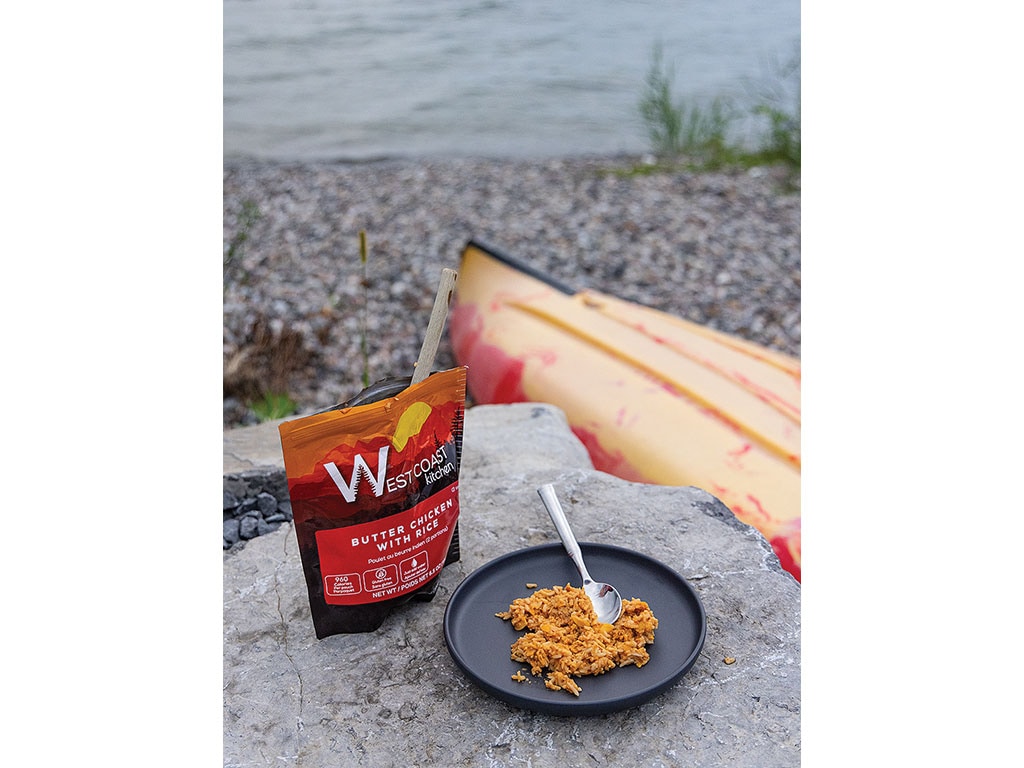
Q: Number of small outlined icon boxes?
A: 3